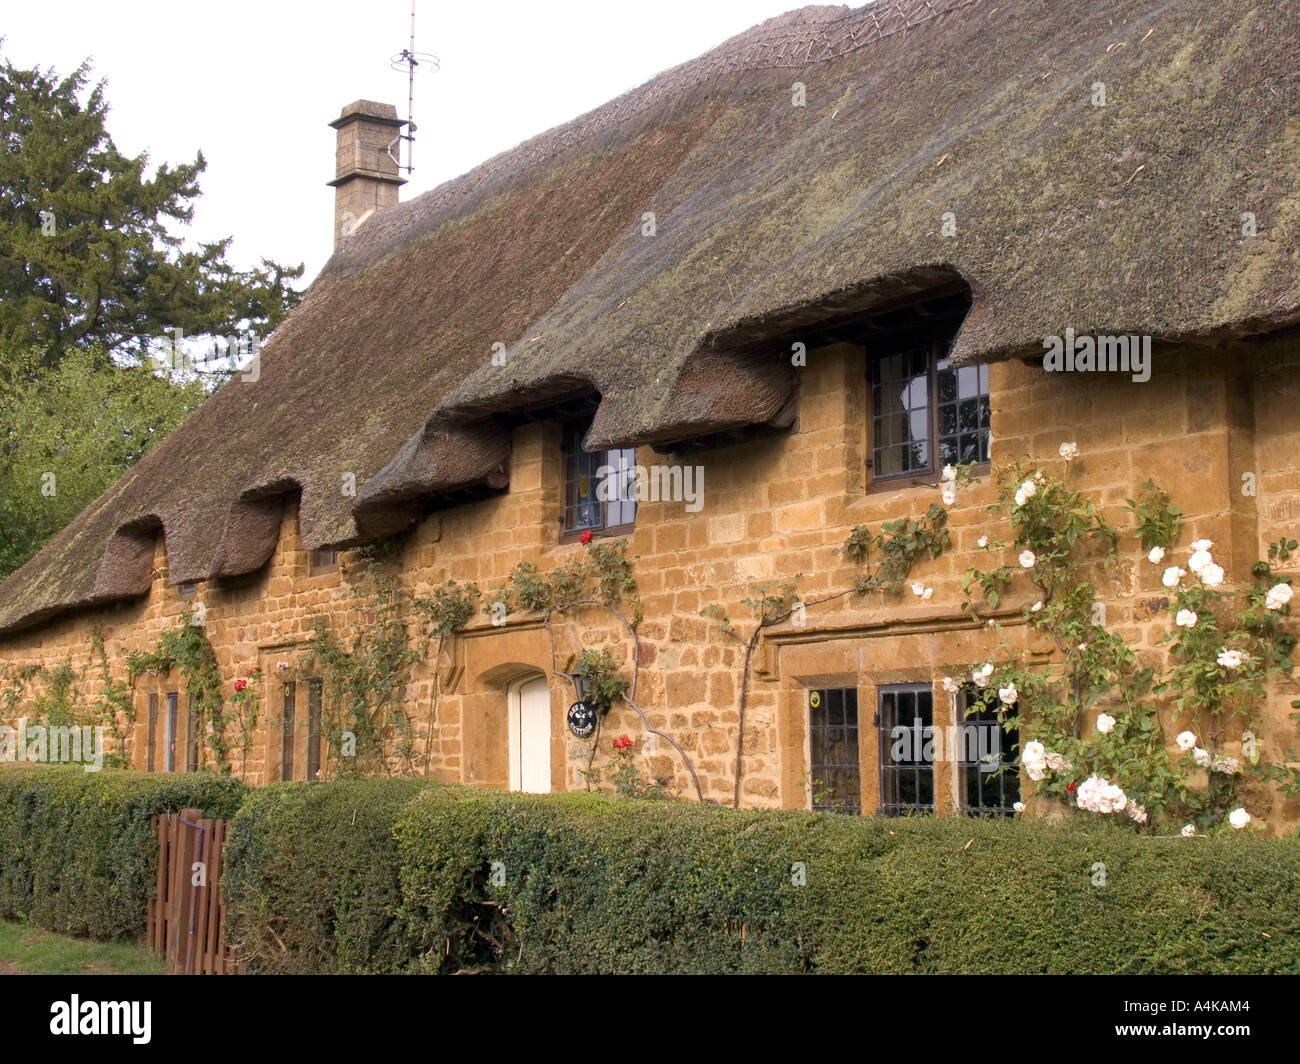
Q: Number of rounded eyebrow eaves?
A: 4